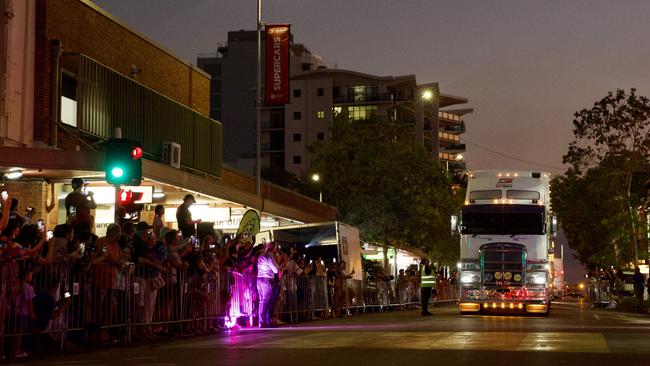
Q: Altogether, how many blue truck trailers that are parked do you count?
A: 0